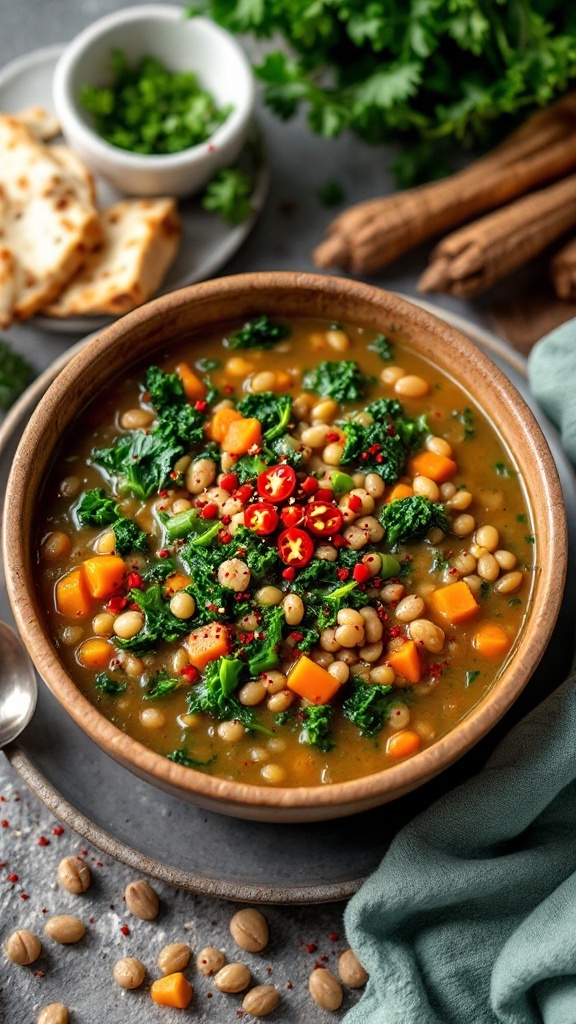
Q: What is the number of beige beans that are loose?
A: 13